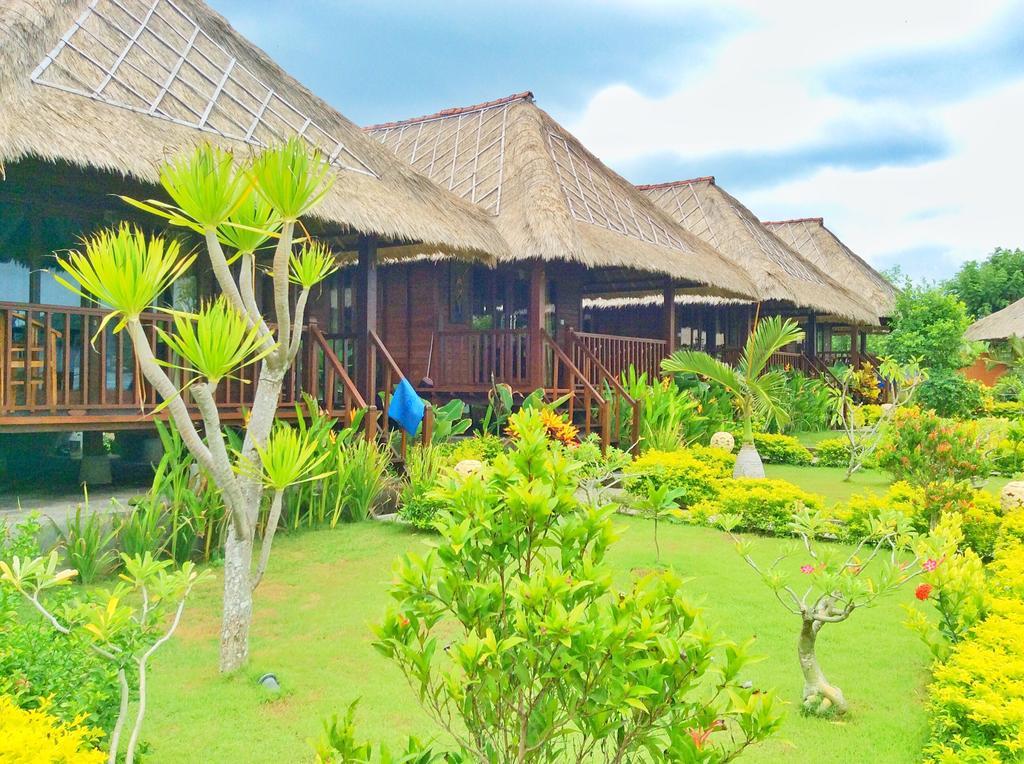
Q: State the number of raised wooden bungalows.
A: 4